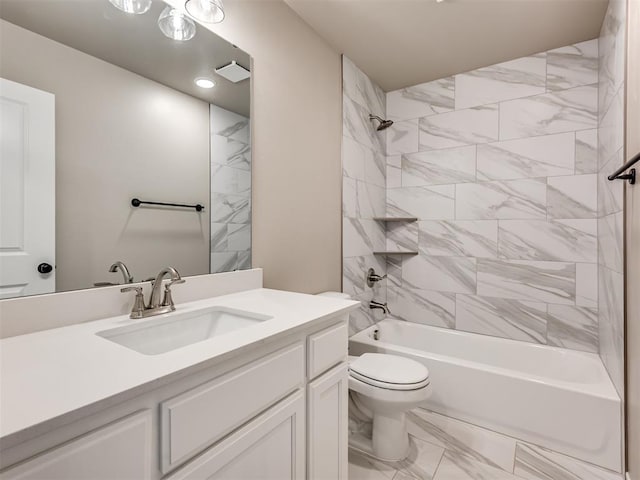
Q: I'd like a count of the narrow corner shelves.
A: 2